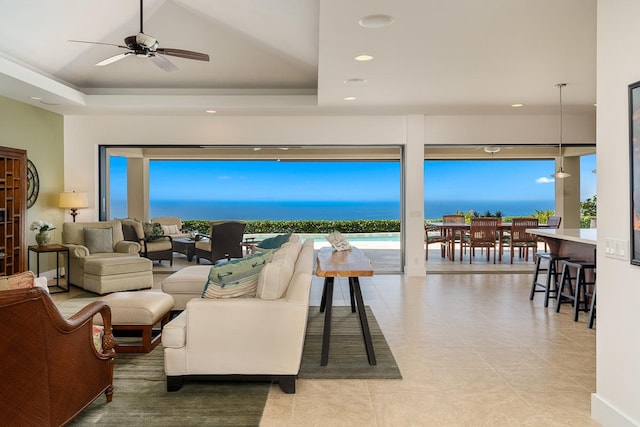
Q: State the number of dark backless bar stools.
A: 3